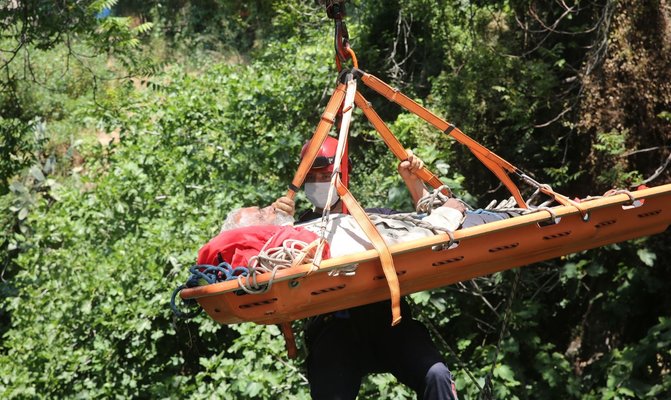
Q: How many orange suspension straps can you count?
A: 4